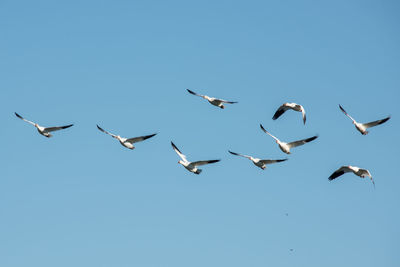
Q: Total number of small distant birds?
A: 2